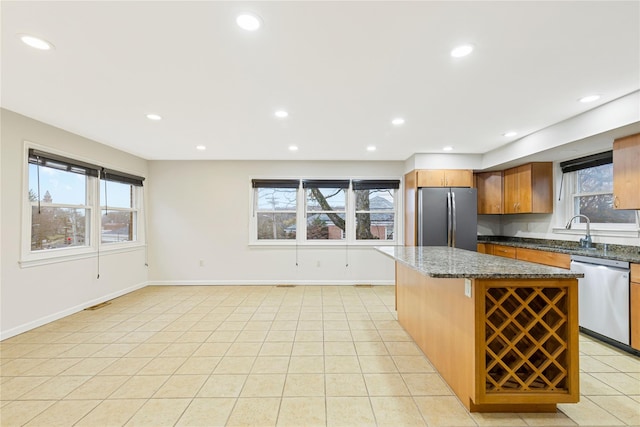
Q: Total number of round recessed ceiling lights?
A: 12